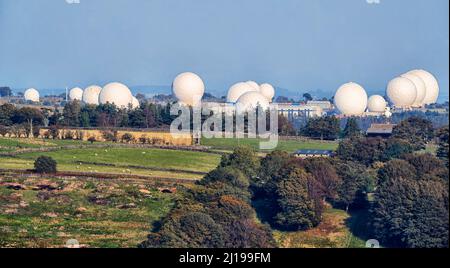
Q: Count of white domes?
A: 15